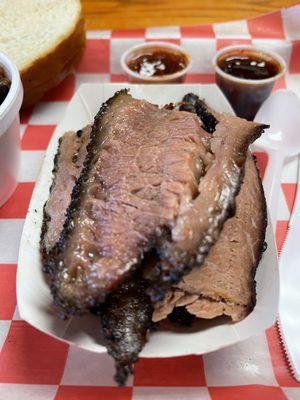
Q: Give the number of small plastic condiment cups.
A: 2